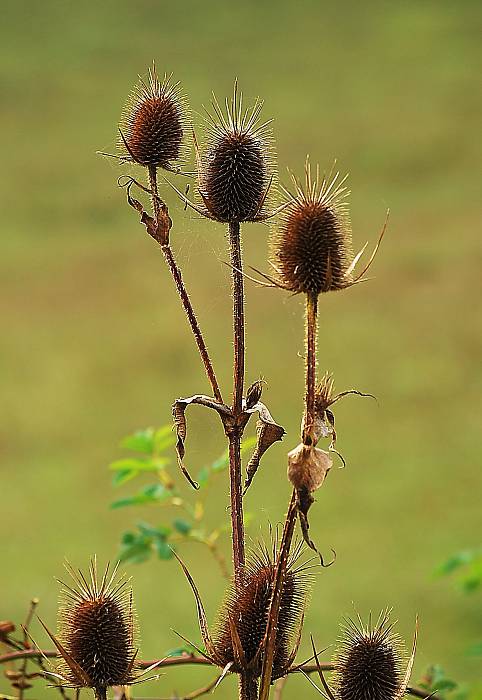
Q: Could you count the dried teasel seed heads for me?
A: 6